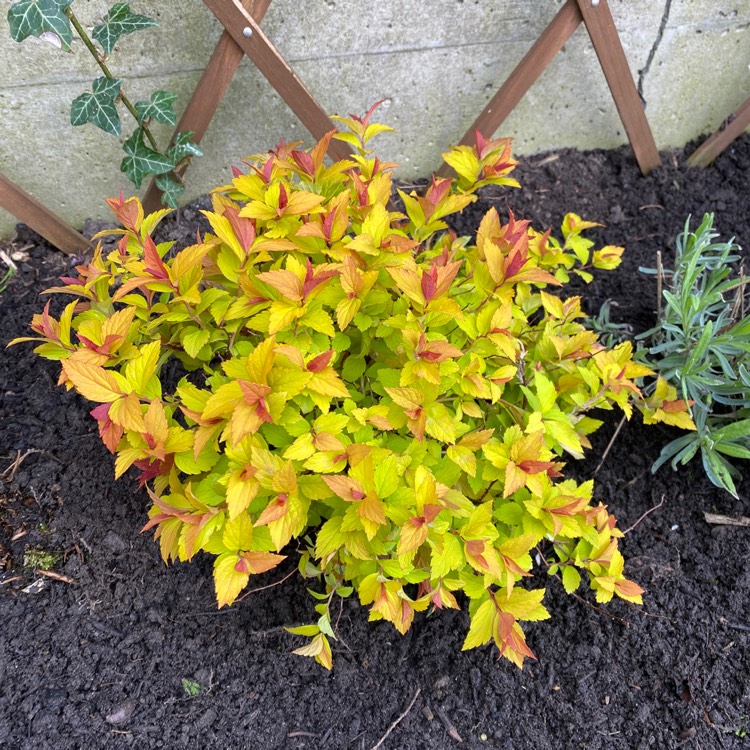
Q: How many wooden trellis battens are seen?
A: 6